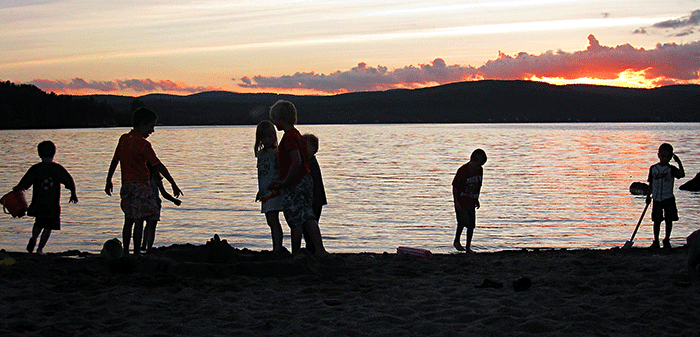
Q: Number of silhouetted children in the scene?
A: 8